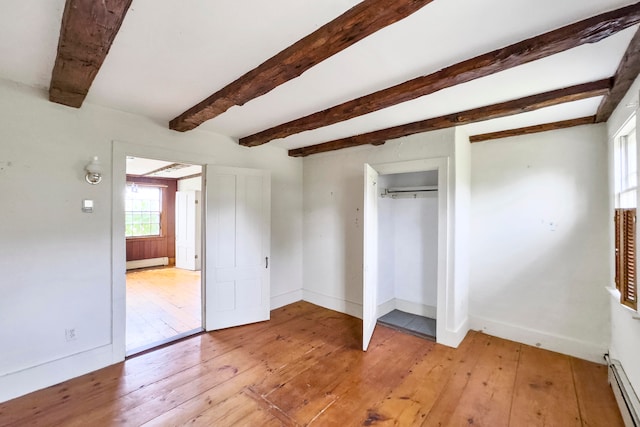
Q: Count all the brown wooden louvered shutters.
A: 2